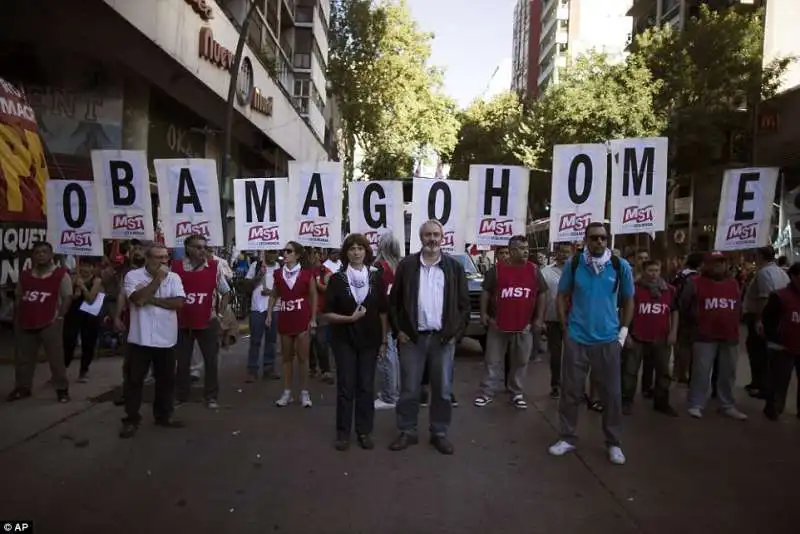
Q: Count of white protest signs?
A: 11